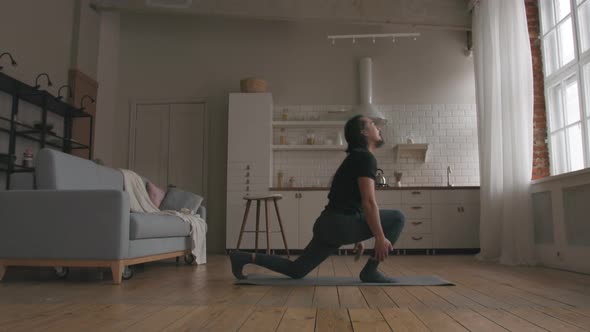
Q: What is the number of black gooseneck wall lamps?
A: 4